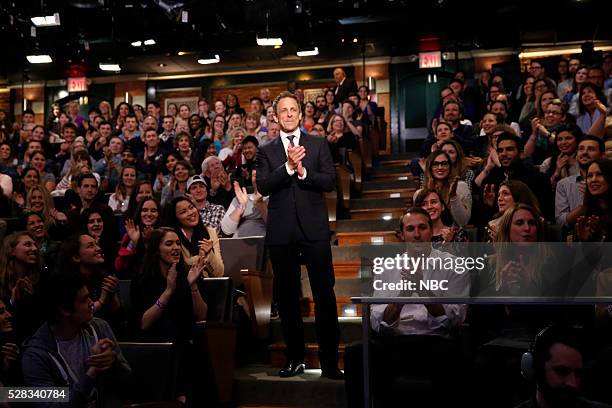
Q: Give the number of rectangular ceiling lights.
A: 7